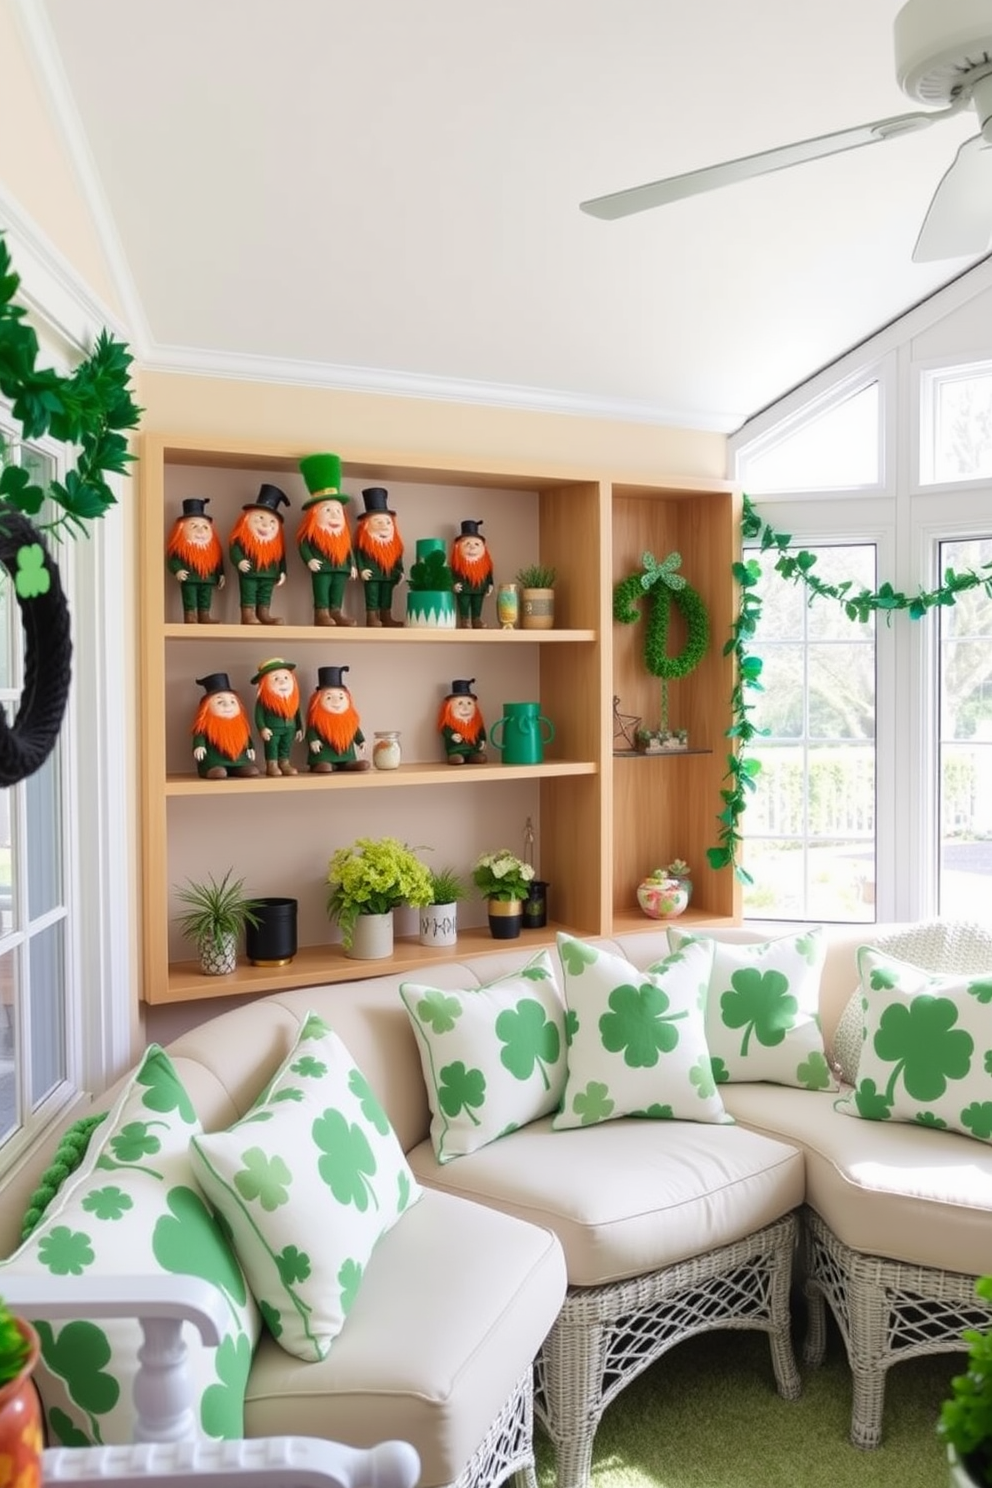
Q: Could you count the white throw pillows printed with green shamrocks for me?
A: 6